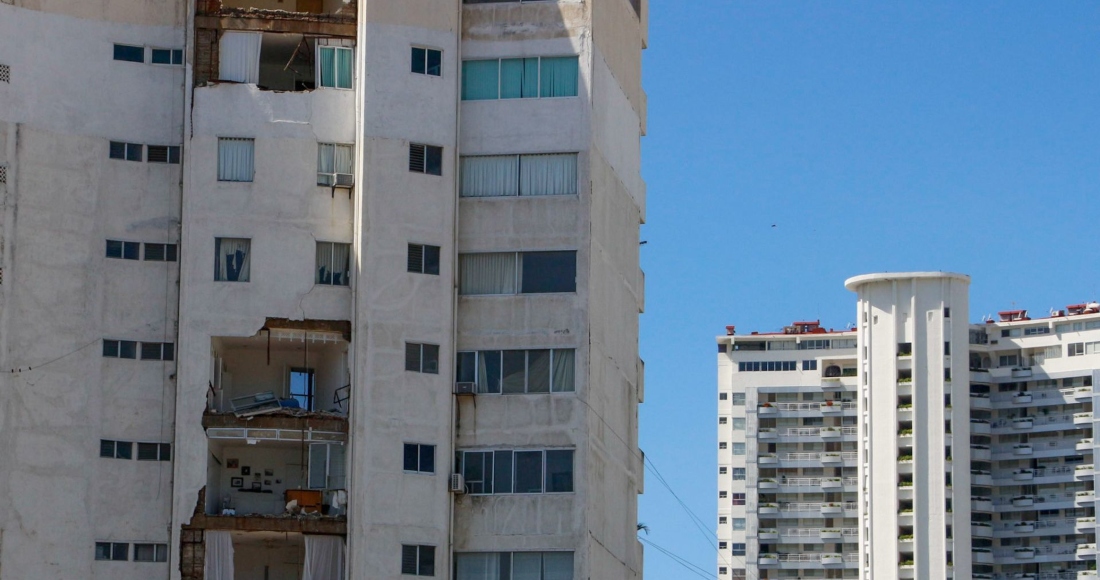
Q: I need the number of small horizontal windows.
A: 12